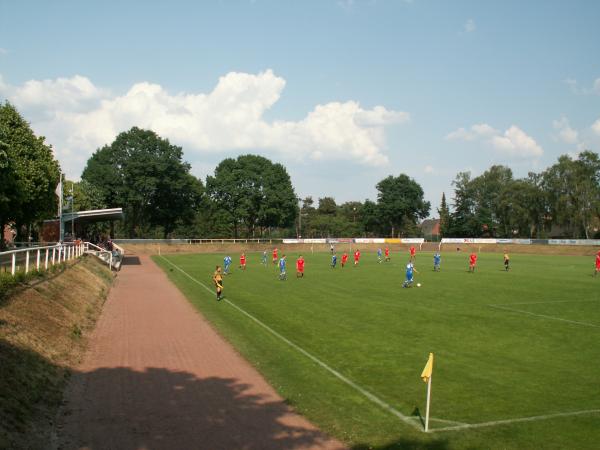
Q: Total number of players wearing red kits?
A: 9